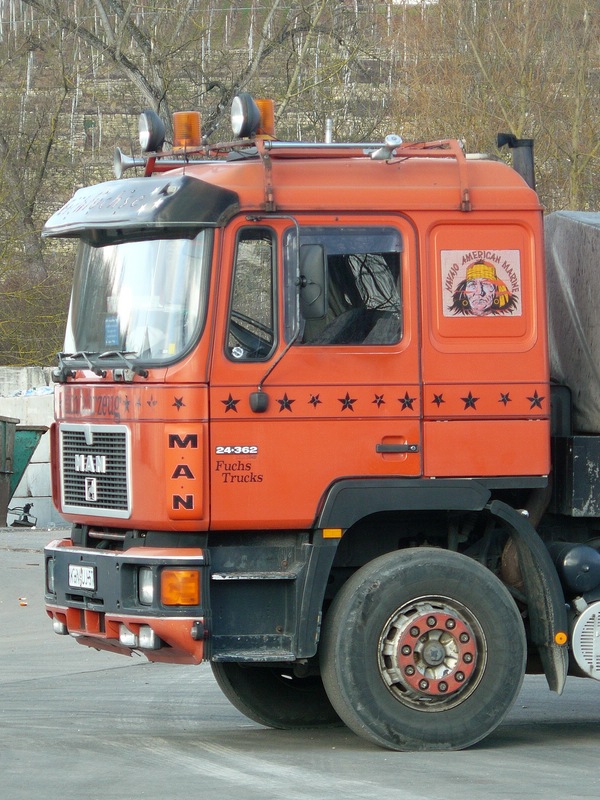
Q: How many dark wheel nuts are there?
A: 10